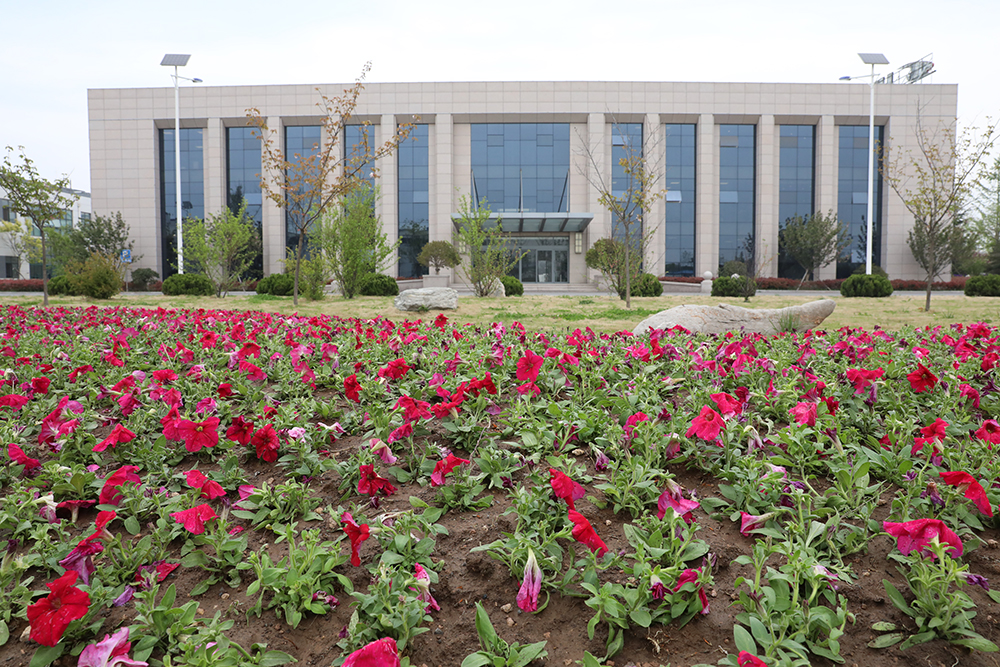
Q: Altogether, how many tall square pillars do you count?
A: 10